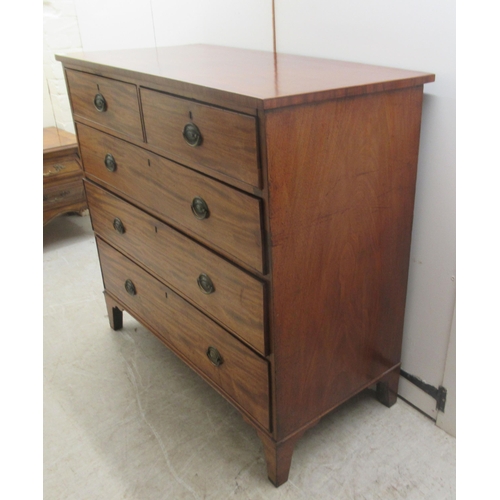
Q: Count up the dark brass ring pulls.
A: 8